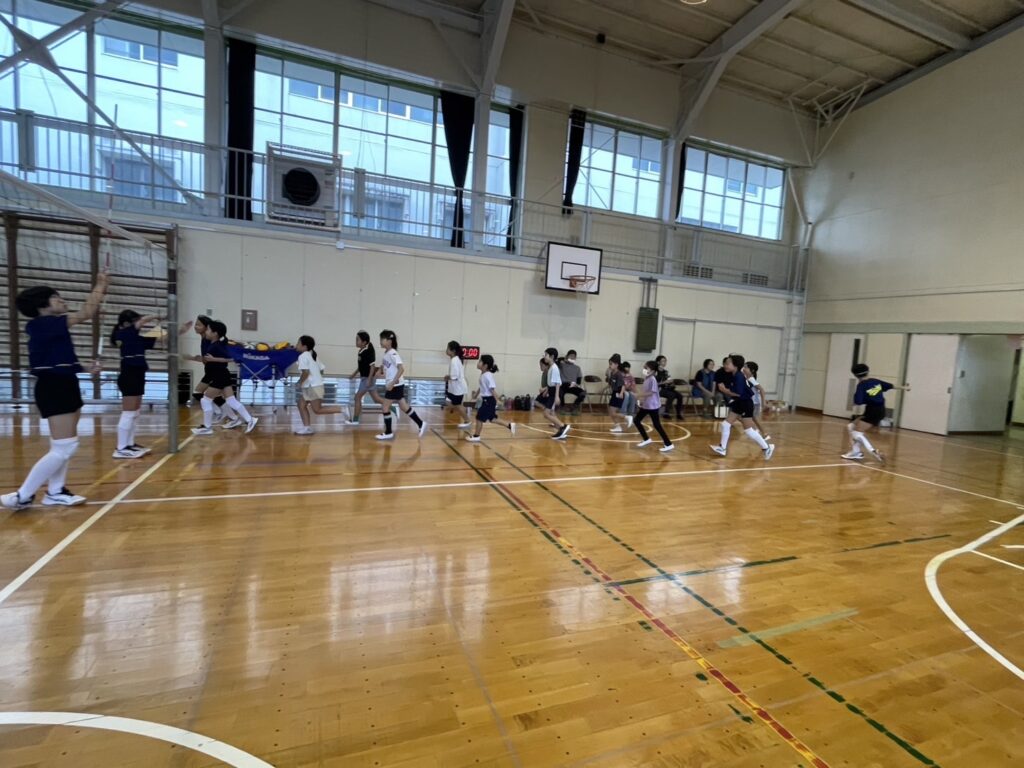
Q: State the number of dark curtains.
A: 5